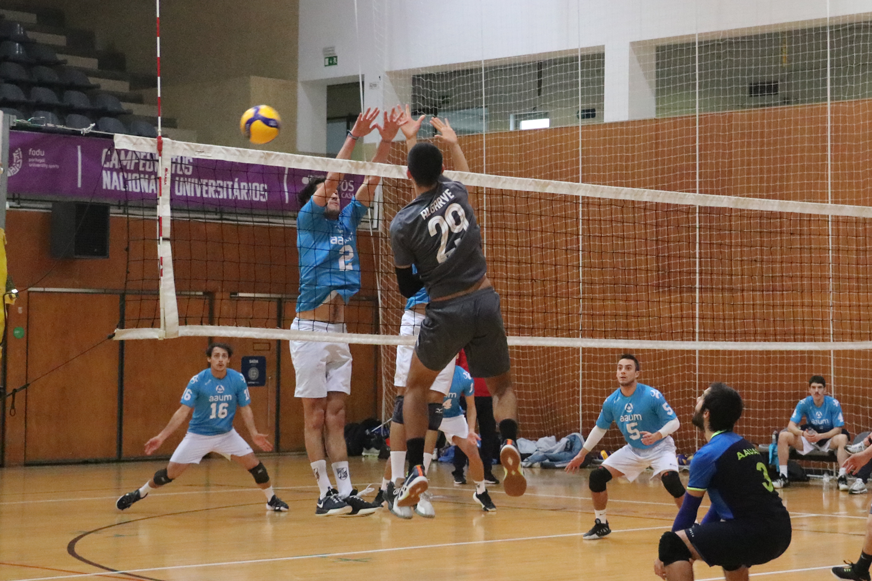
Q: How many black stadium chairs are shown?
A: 15